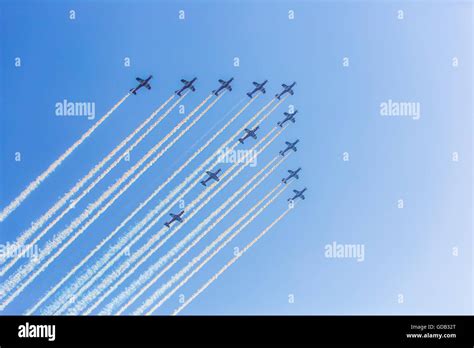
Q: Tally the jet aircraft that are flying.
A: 12